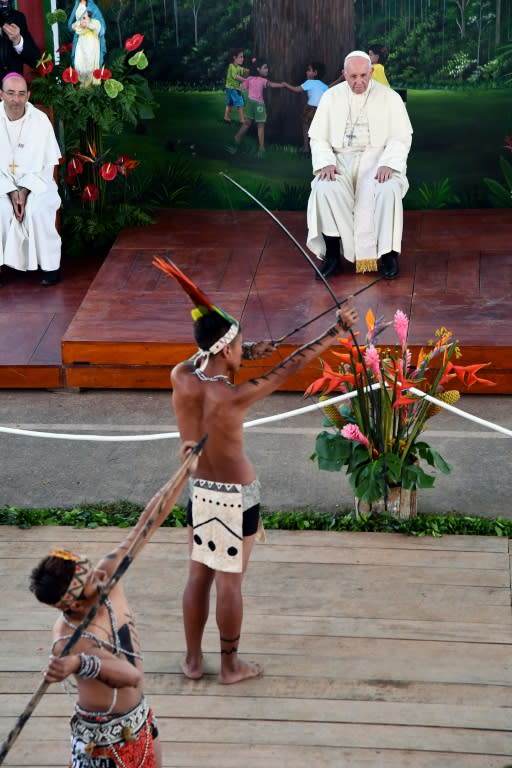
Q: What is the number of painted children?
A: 4